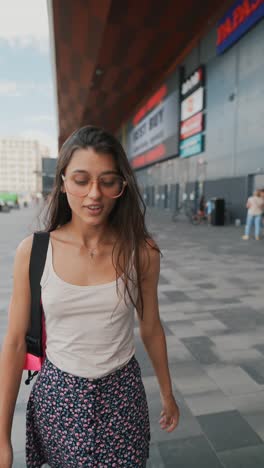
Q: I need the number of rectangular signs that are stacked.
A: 4